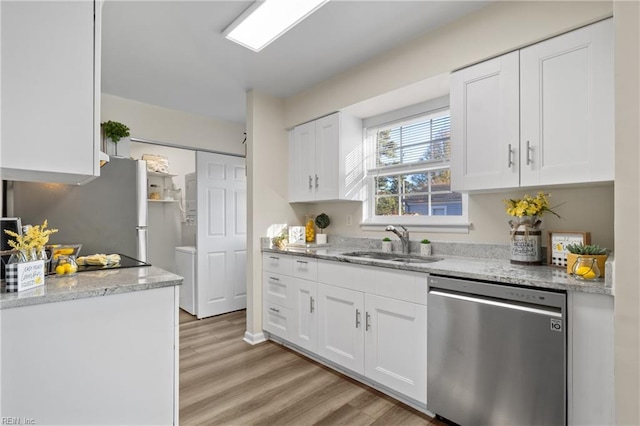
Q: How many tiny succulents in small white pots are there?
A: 2